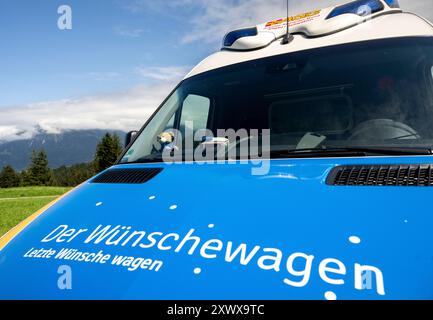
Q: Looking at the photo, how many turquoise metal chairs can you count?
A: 0